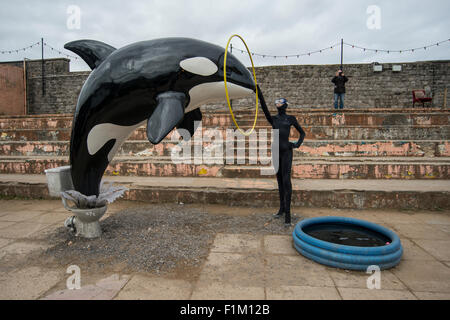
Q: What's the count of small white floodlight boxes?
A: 2